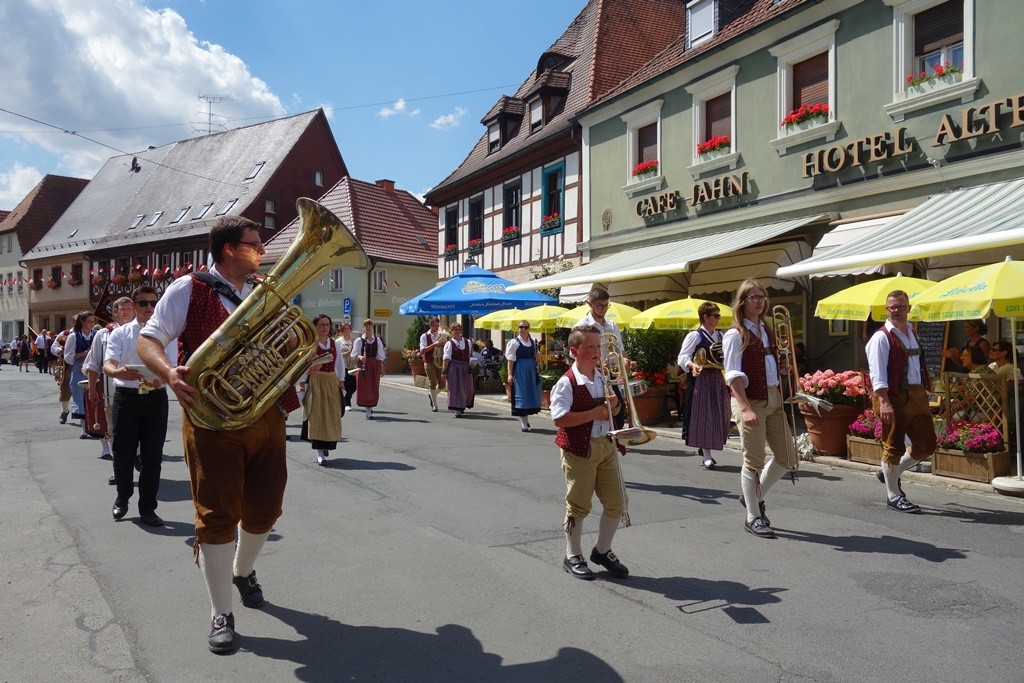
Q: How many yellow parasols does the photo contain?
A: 6